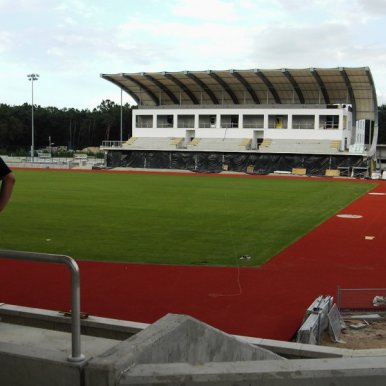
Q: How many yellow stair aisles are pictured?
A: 6